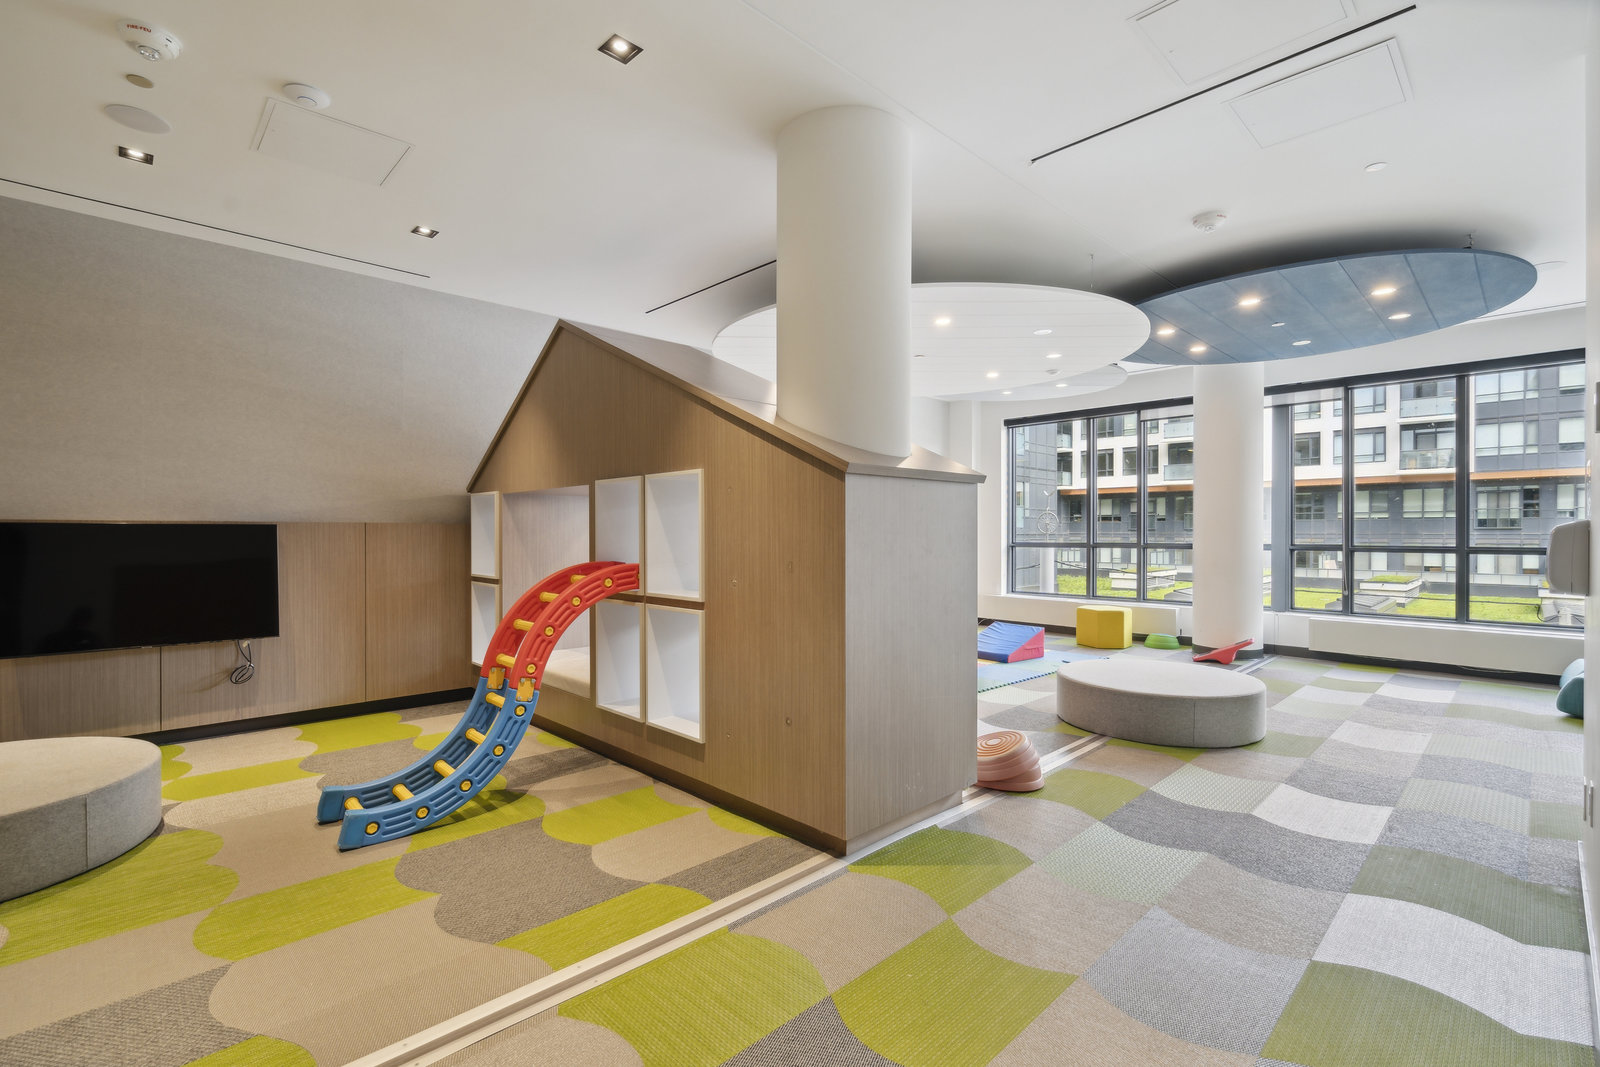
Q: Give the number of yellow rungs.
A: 9